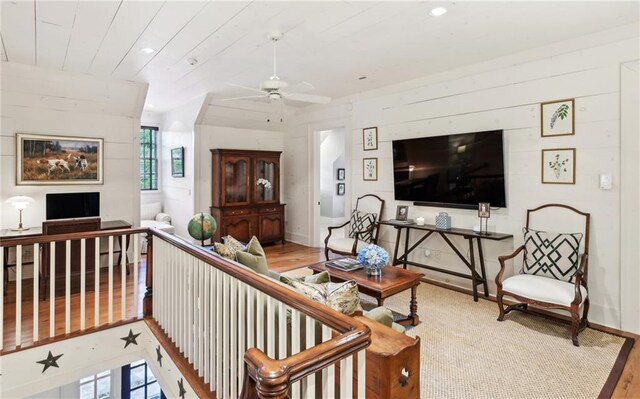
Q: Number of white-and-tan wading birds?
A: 0